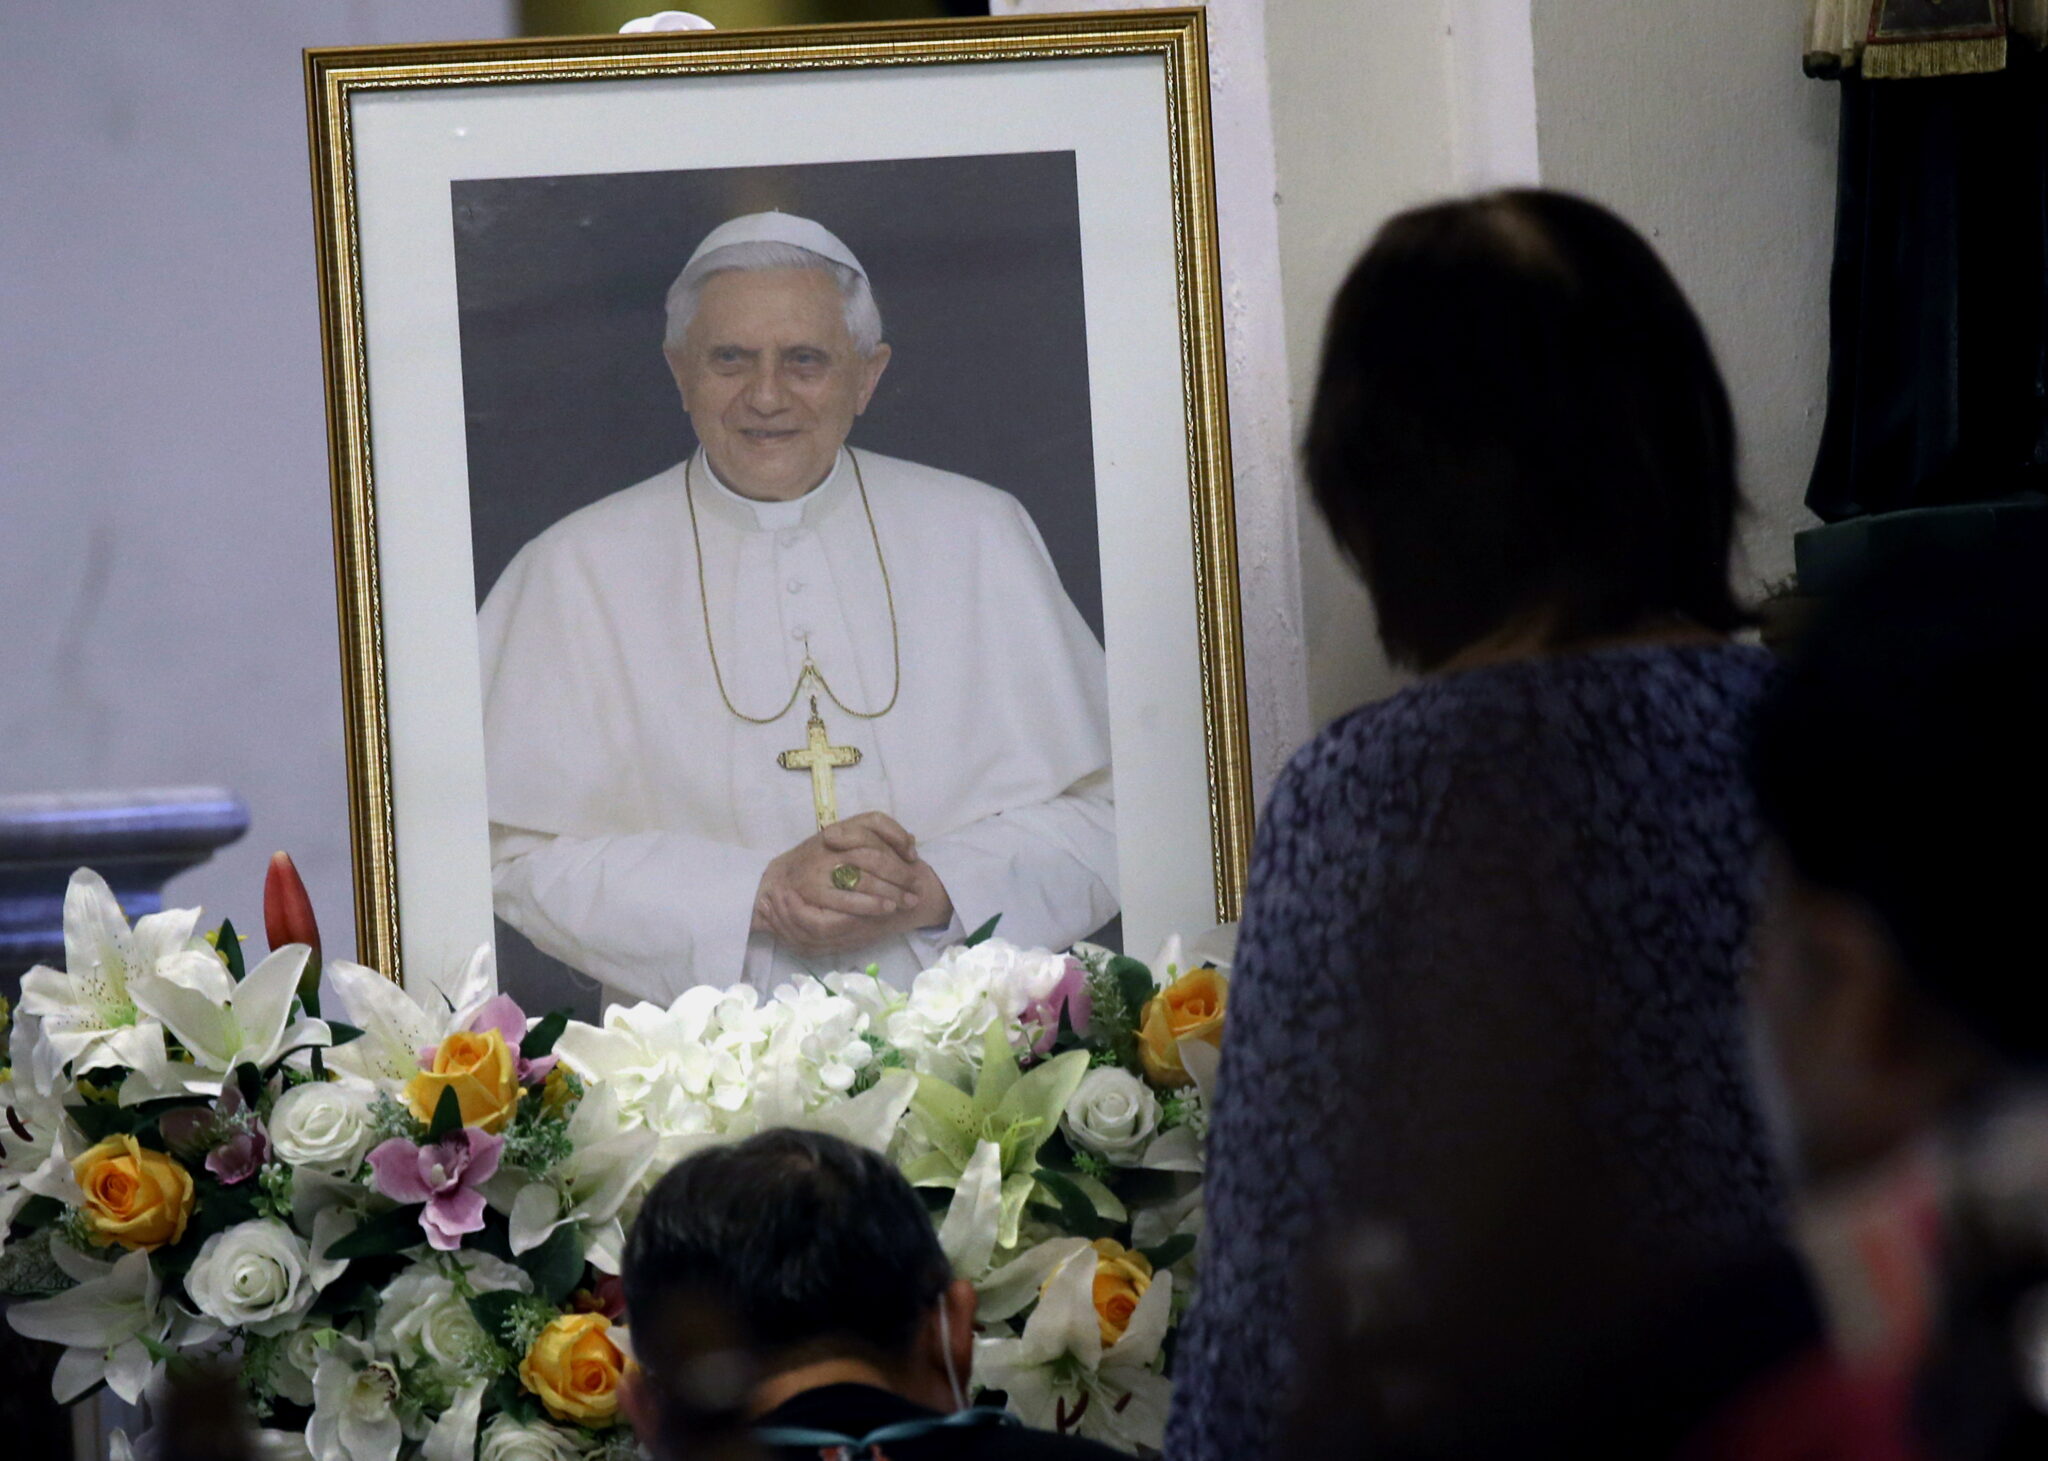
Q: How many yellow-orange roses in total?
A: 5